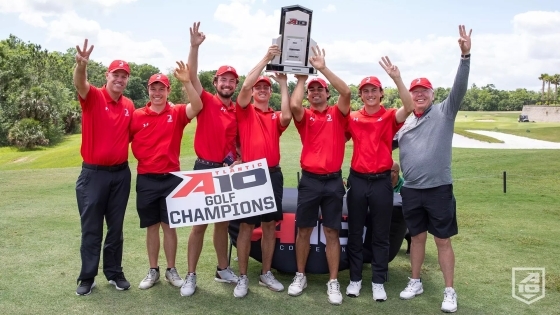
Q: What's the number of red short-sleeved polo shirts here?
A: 6